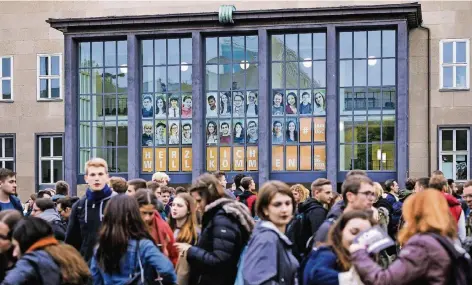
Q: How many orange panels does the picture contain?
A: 14